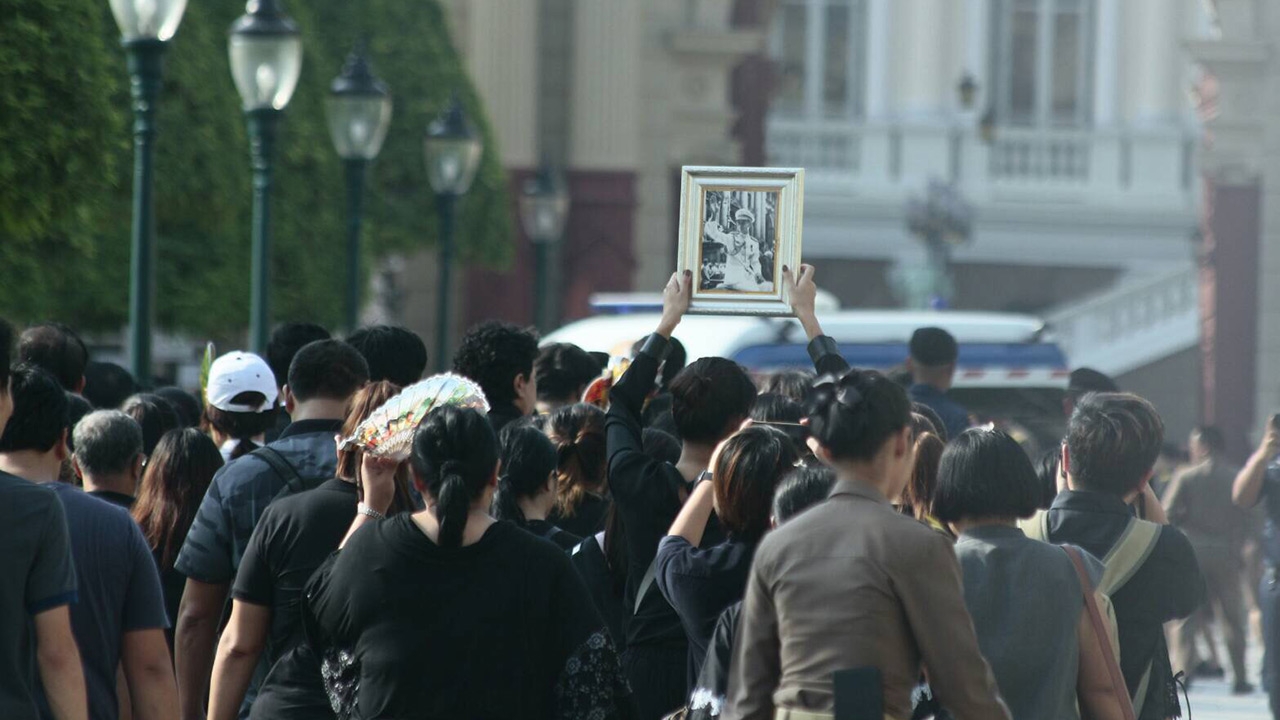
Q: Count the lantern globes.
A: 5